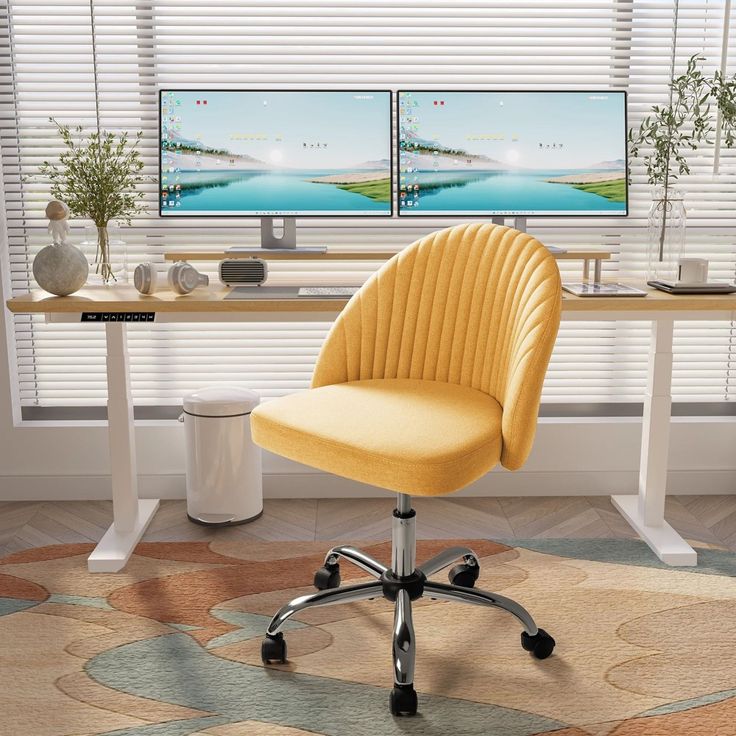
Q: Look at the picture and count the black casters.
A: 5